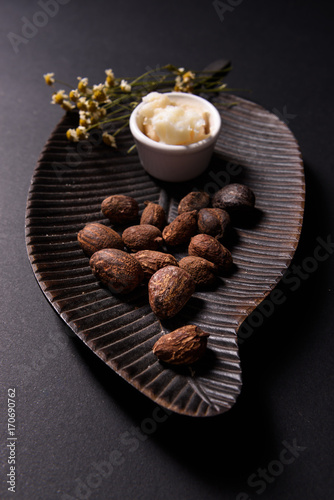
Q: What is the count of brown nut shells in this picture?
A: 14